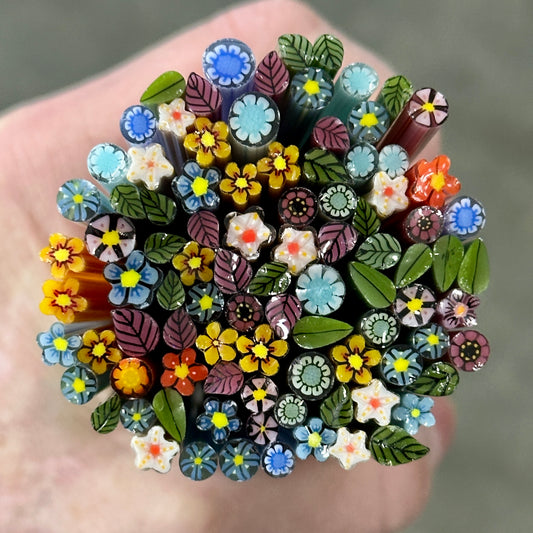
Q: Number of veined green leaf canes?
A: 15